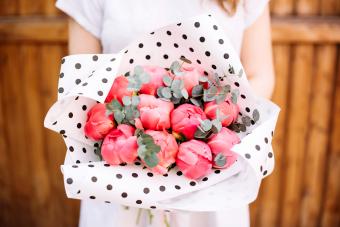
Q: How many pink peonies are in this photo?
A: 11